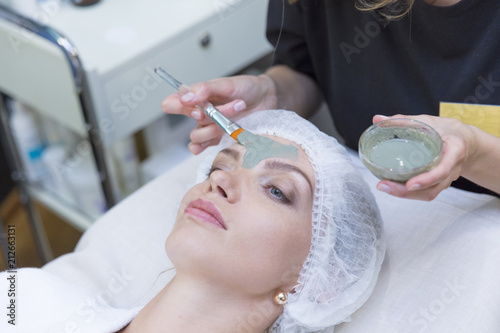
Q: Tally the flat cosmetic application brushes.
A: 1